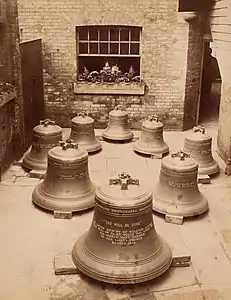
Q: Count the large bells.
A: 8